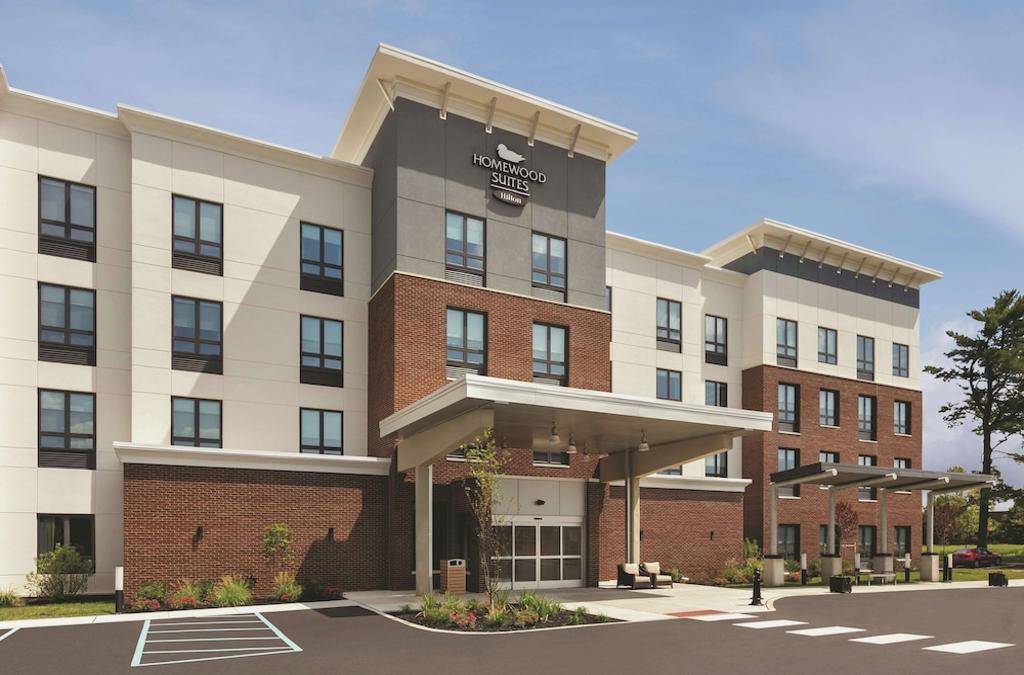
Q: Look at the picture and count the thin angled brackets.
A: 14